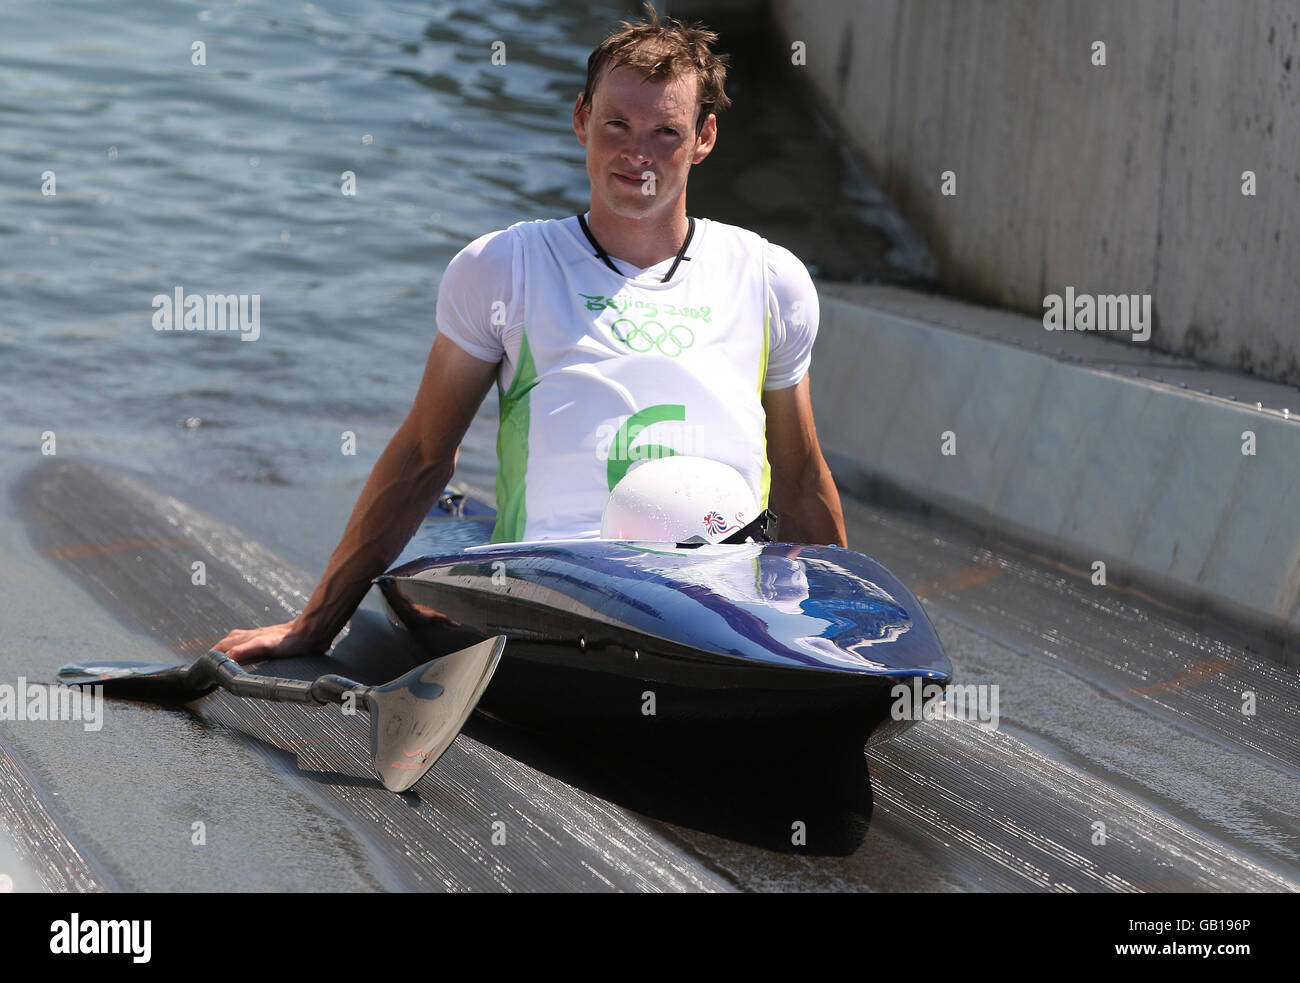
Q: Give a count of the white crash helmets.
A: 1